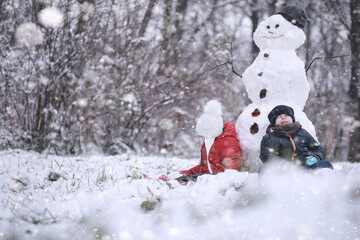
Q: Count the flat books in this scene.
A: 0